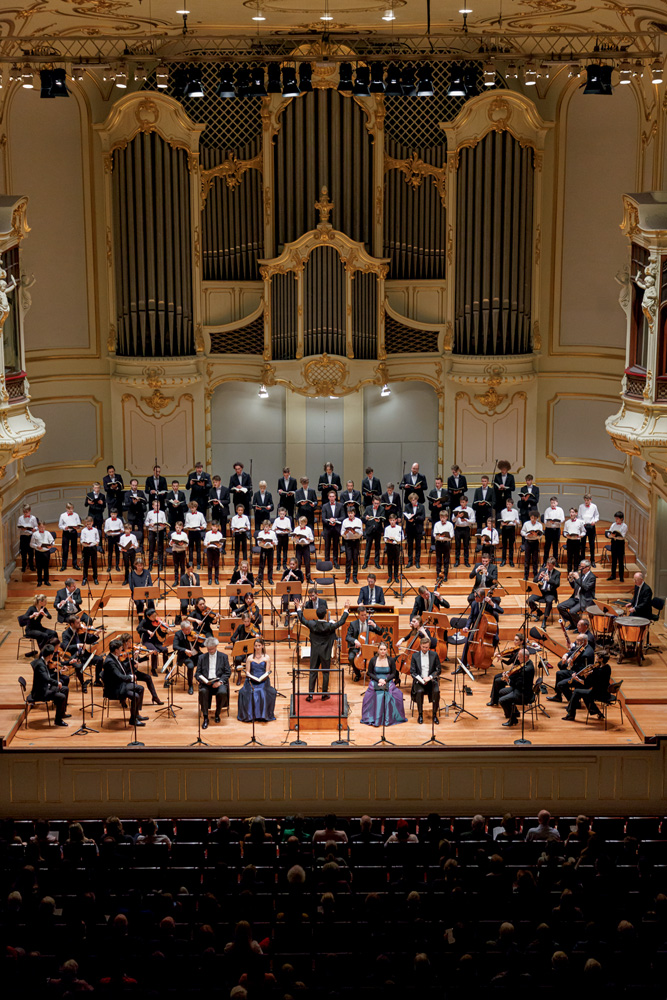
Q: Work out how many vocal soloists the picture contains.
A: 4